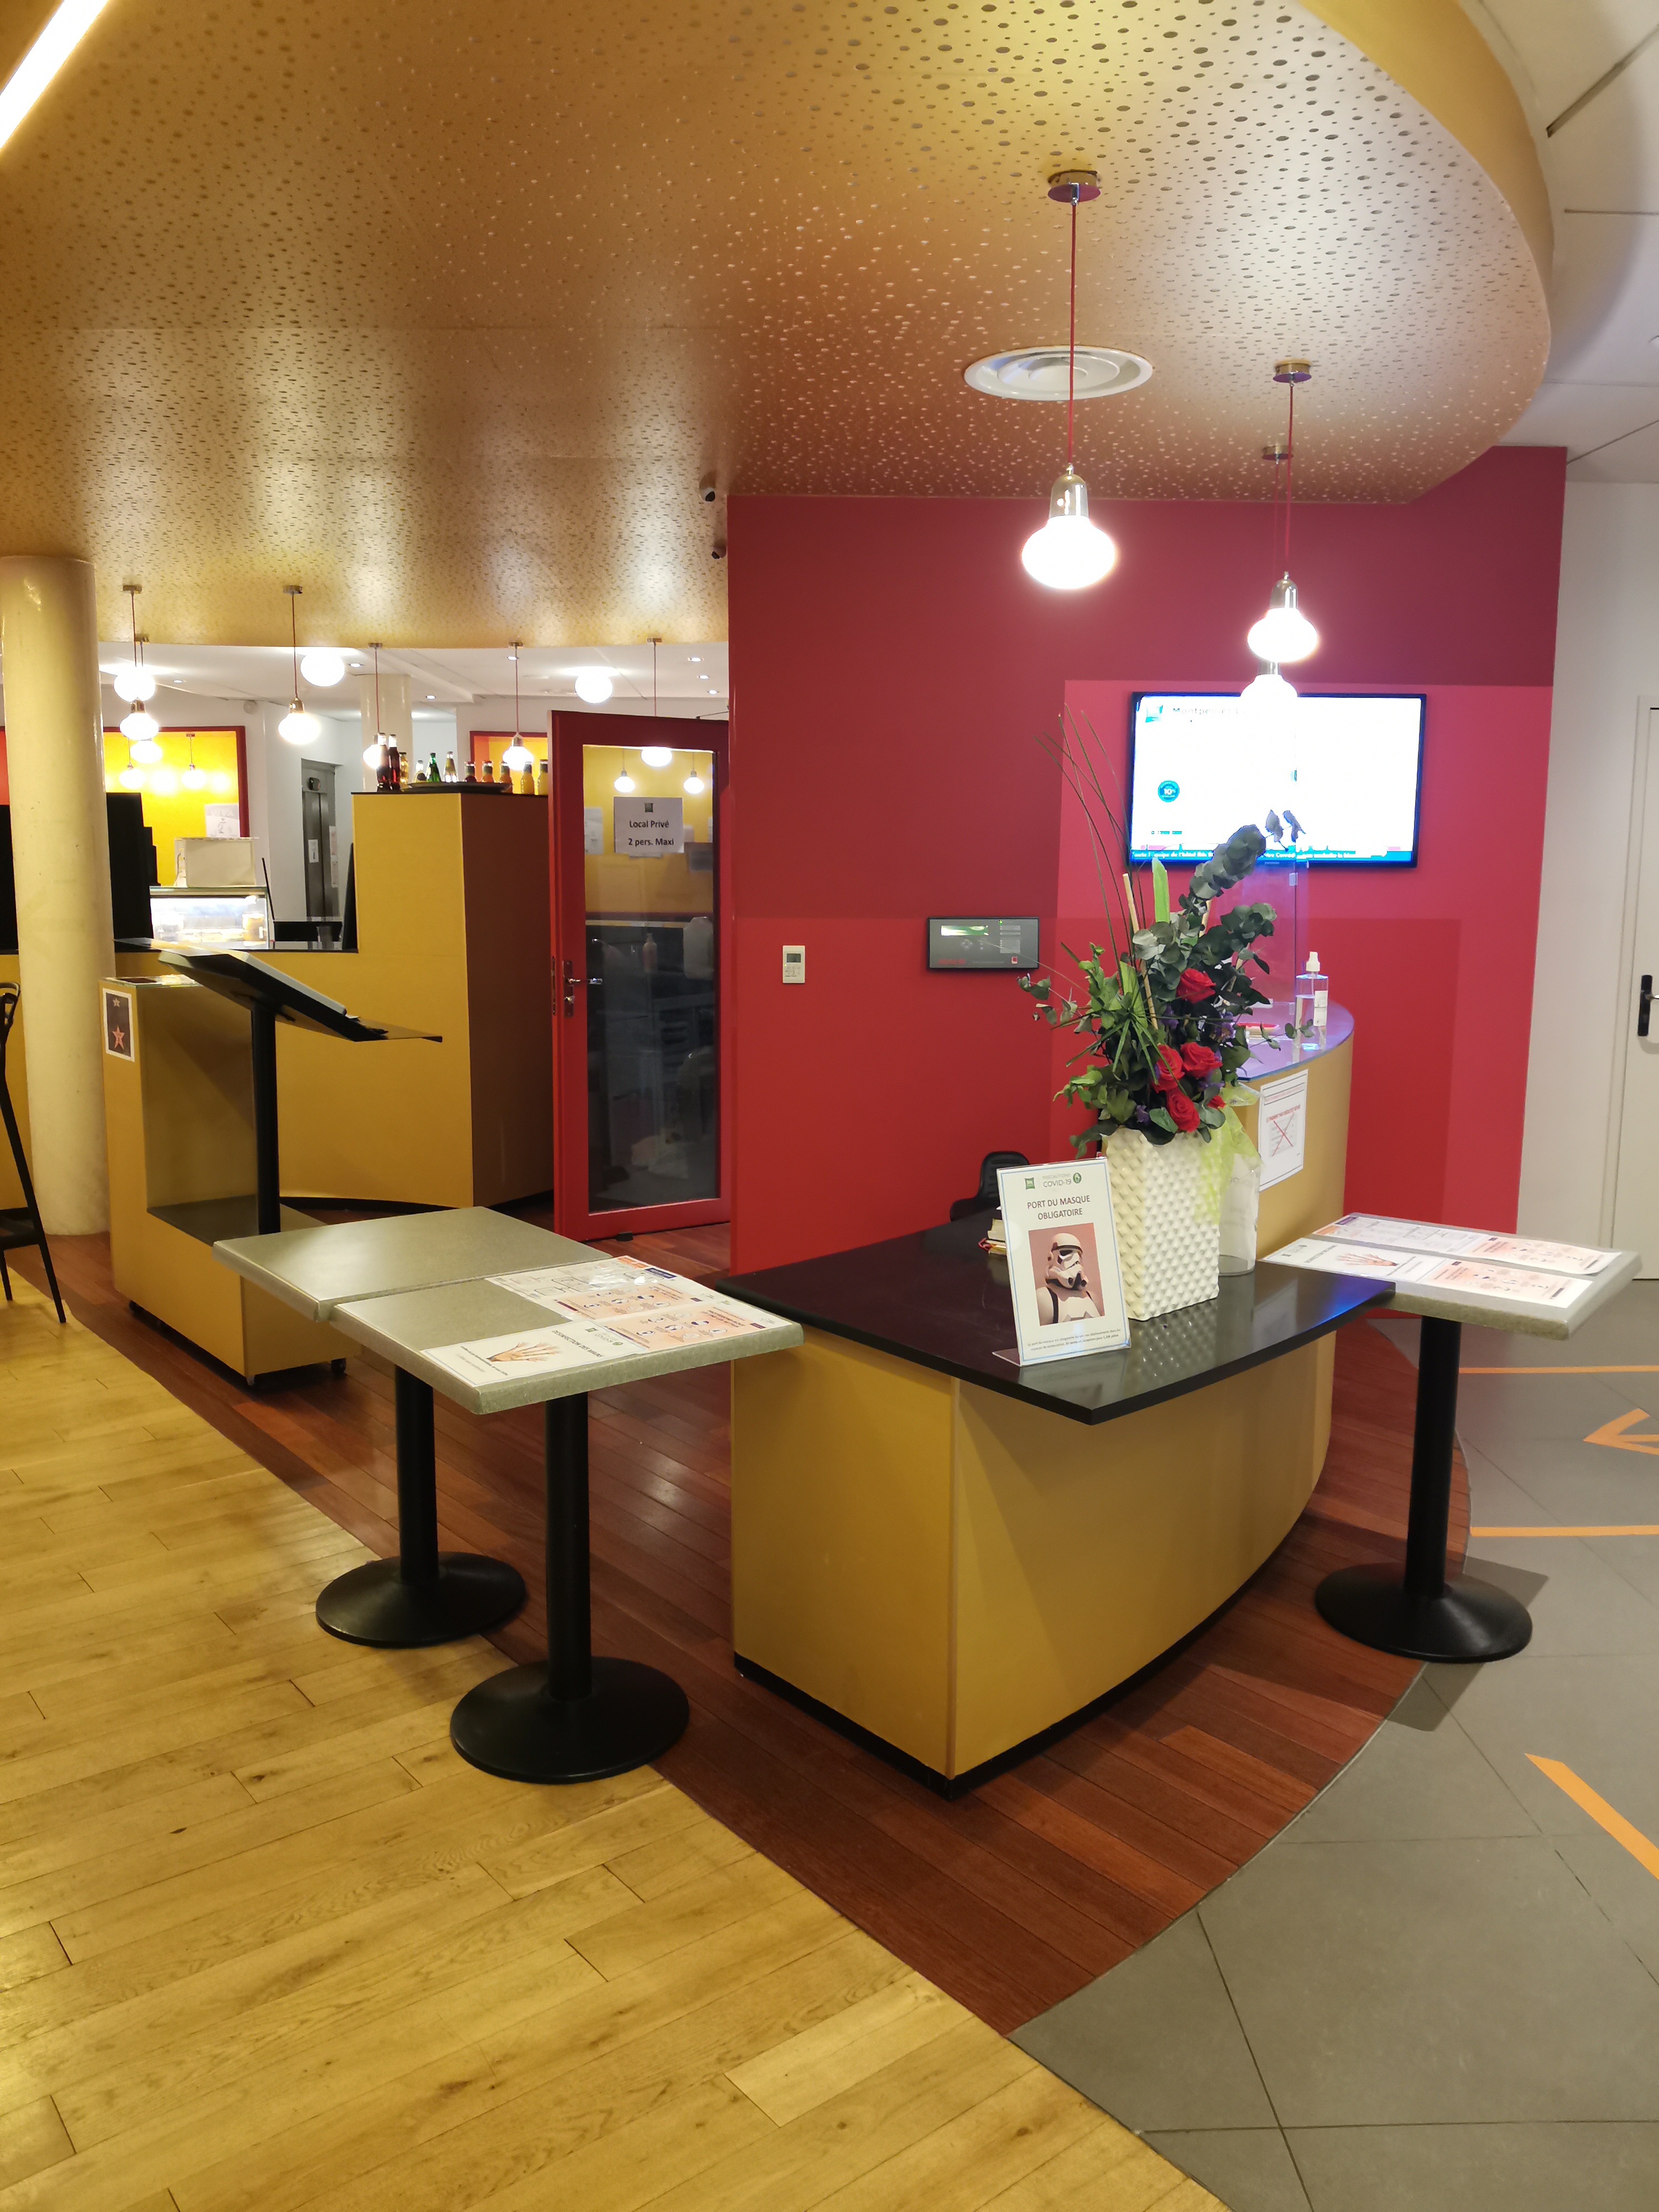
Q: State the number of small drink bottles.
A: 11